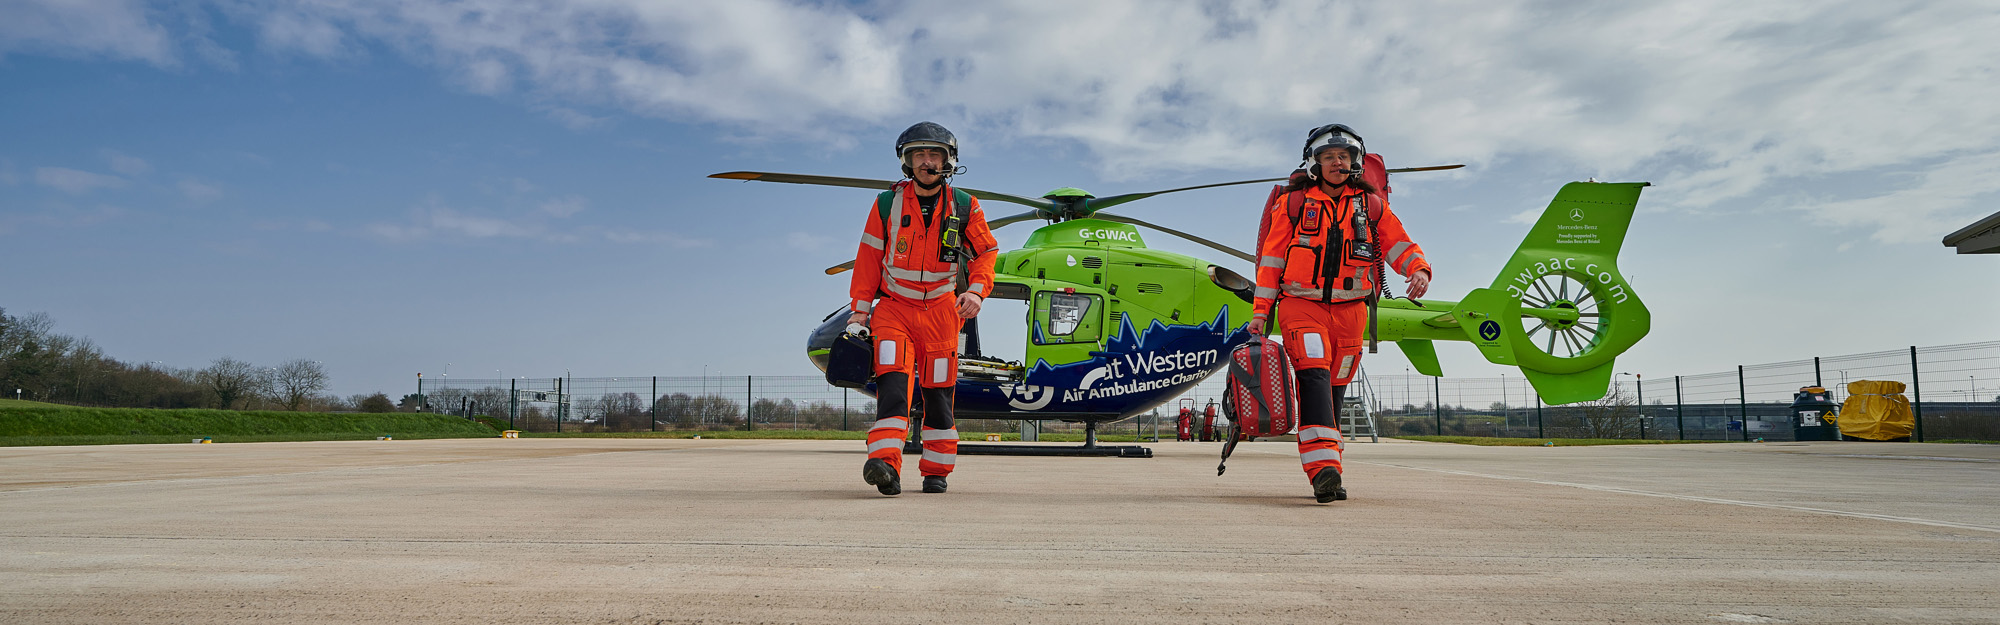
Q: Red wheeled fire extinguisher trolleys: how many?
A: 2